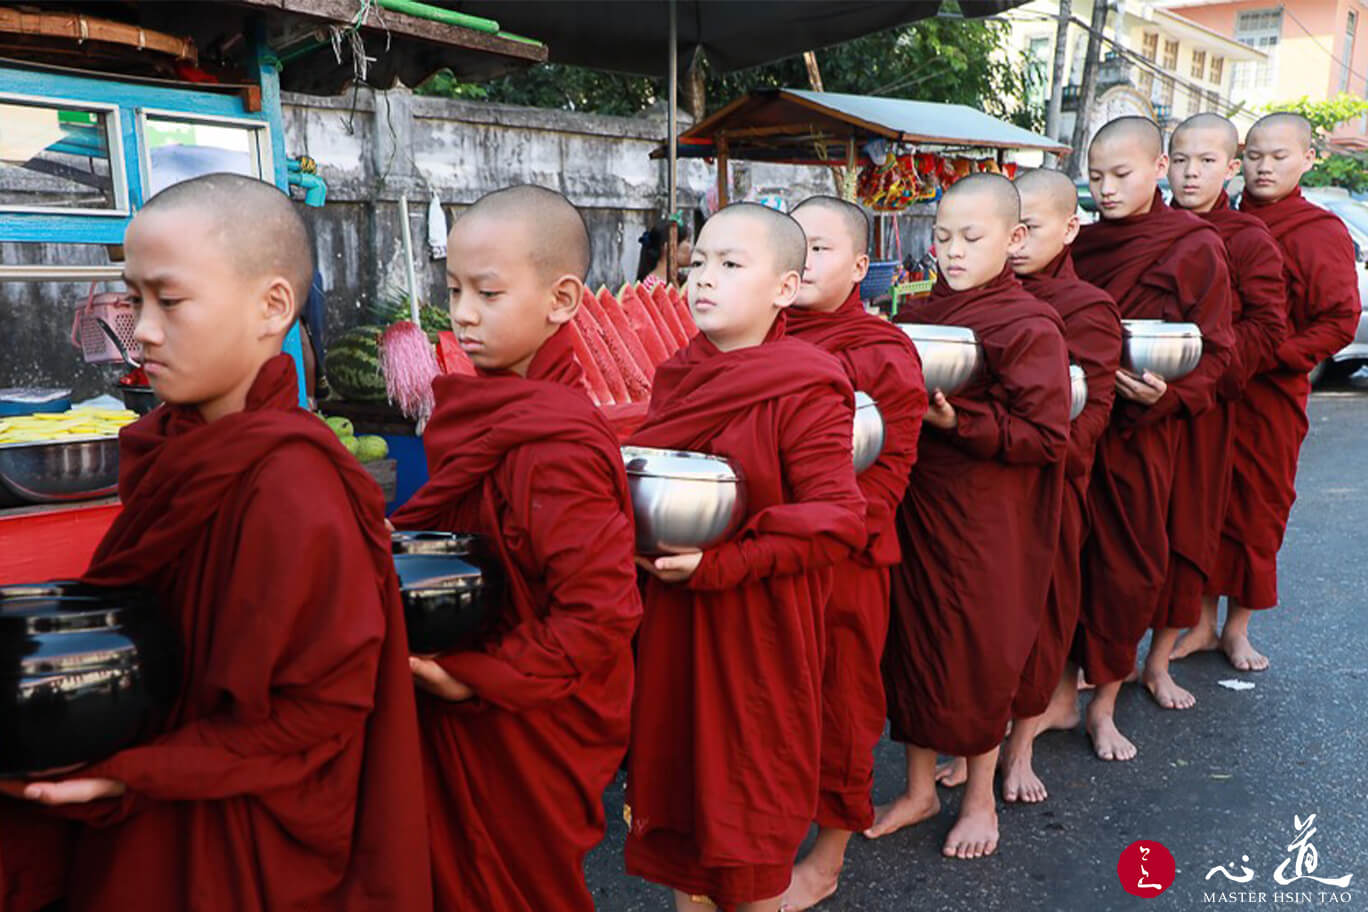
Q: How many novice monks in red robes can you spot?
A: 9